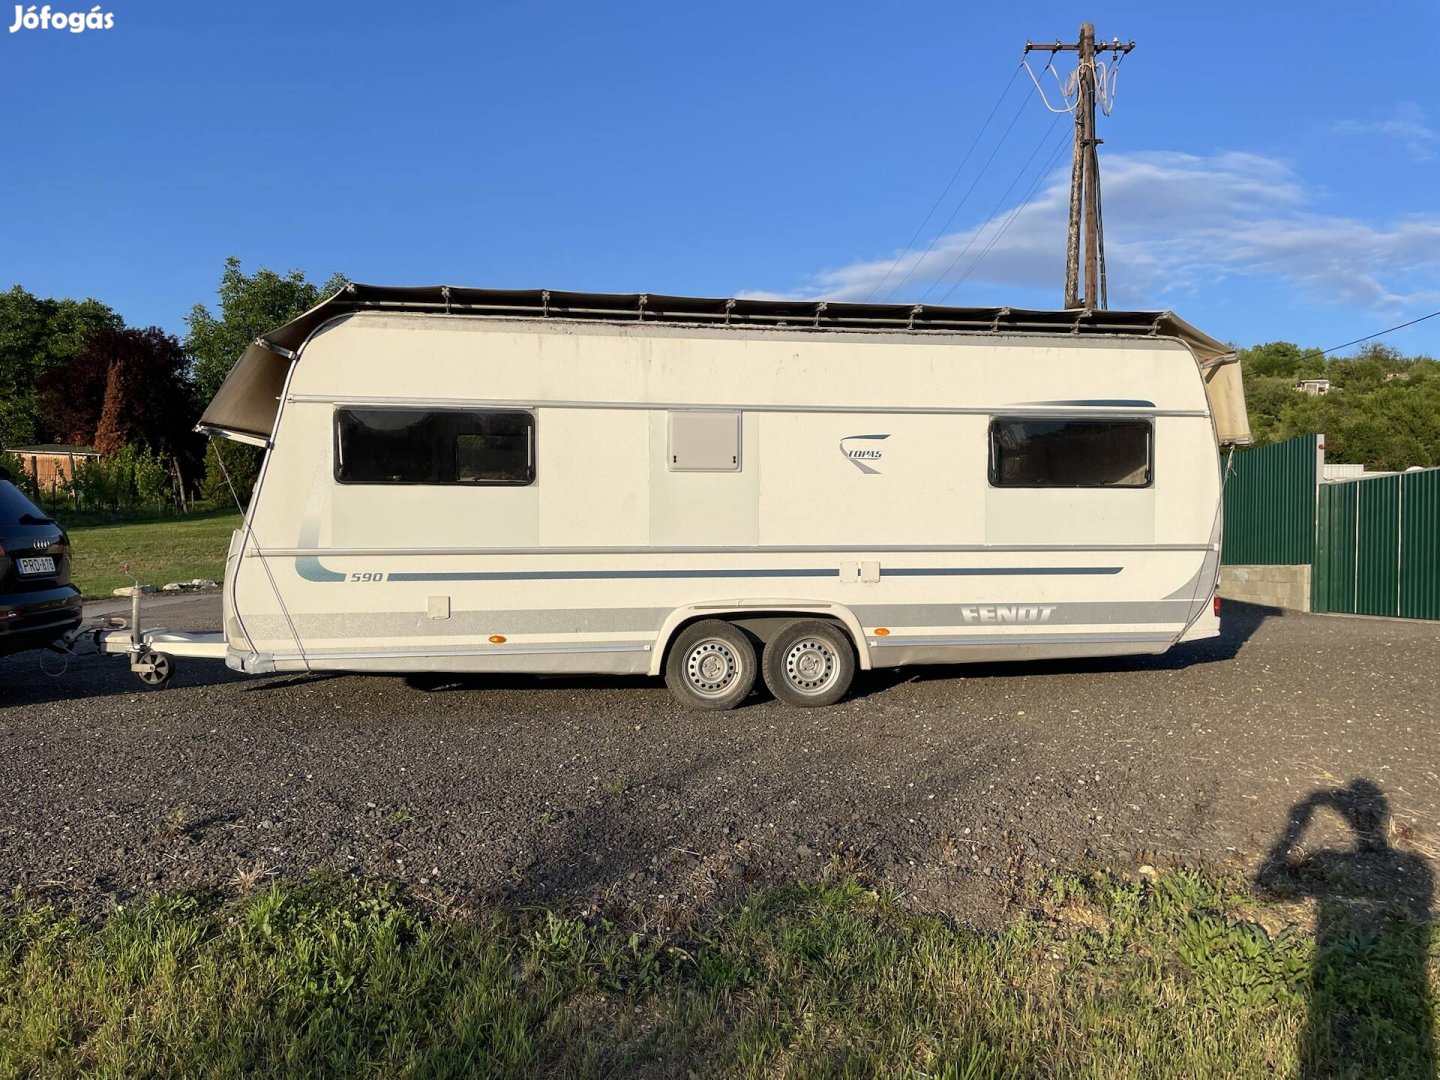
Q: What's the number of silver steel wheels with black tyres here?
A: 2